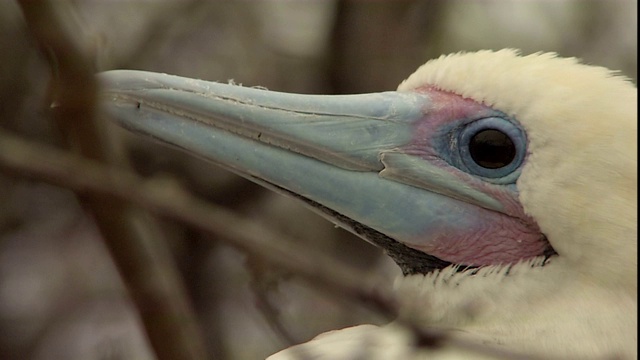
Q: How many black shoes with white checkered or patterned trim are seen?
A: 0